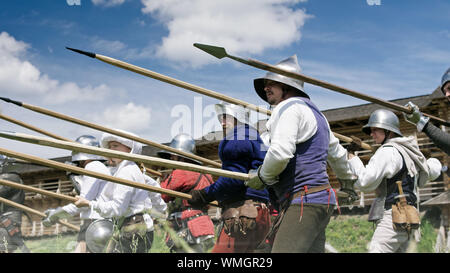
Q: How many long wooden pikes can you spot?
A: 8